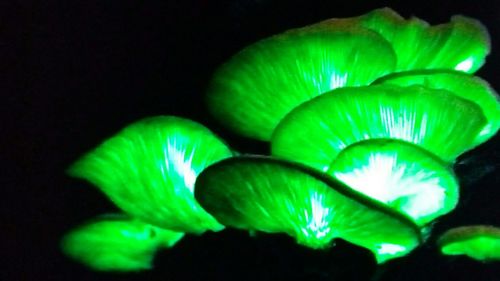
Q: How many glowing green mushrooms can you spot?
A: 9